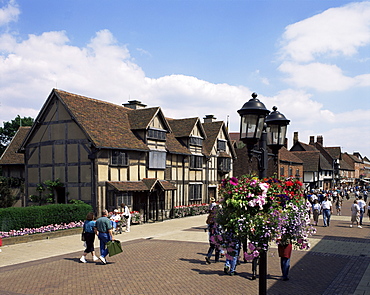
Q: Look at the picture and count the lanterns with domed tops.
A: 2